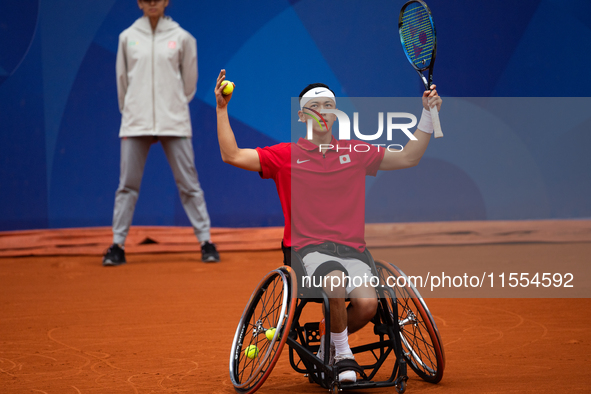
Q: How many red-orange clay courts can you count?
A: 1